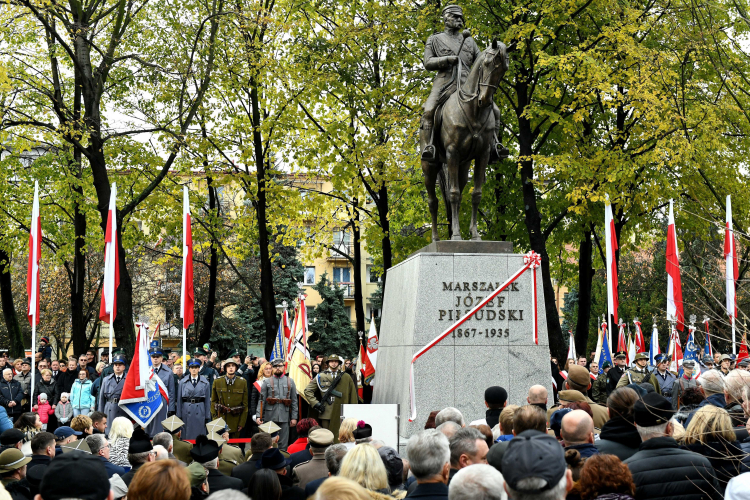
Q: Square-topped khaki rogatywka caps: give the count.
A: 5